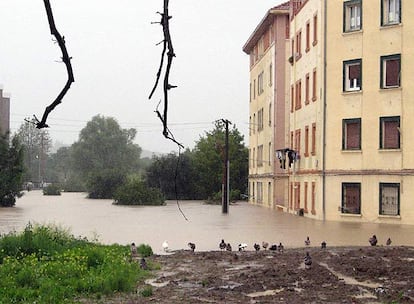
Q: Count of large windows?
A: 8